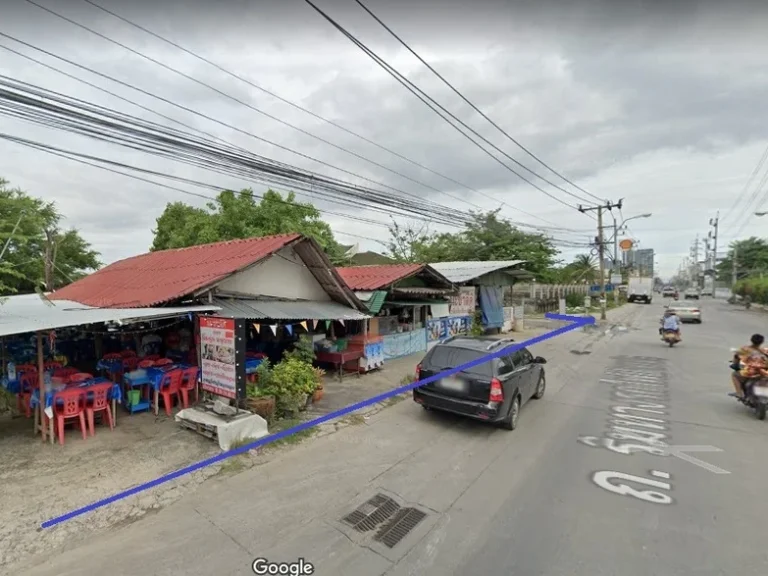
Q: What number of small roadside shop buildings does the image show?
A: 3